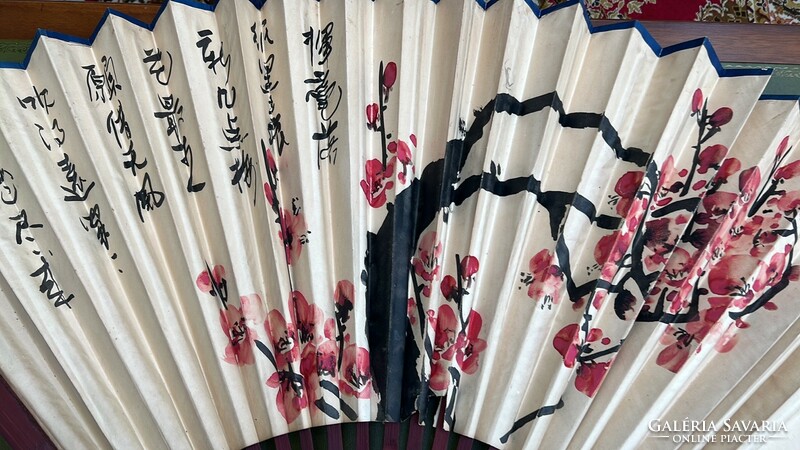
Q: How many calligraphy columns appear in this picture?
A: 7